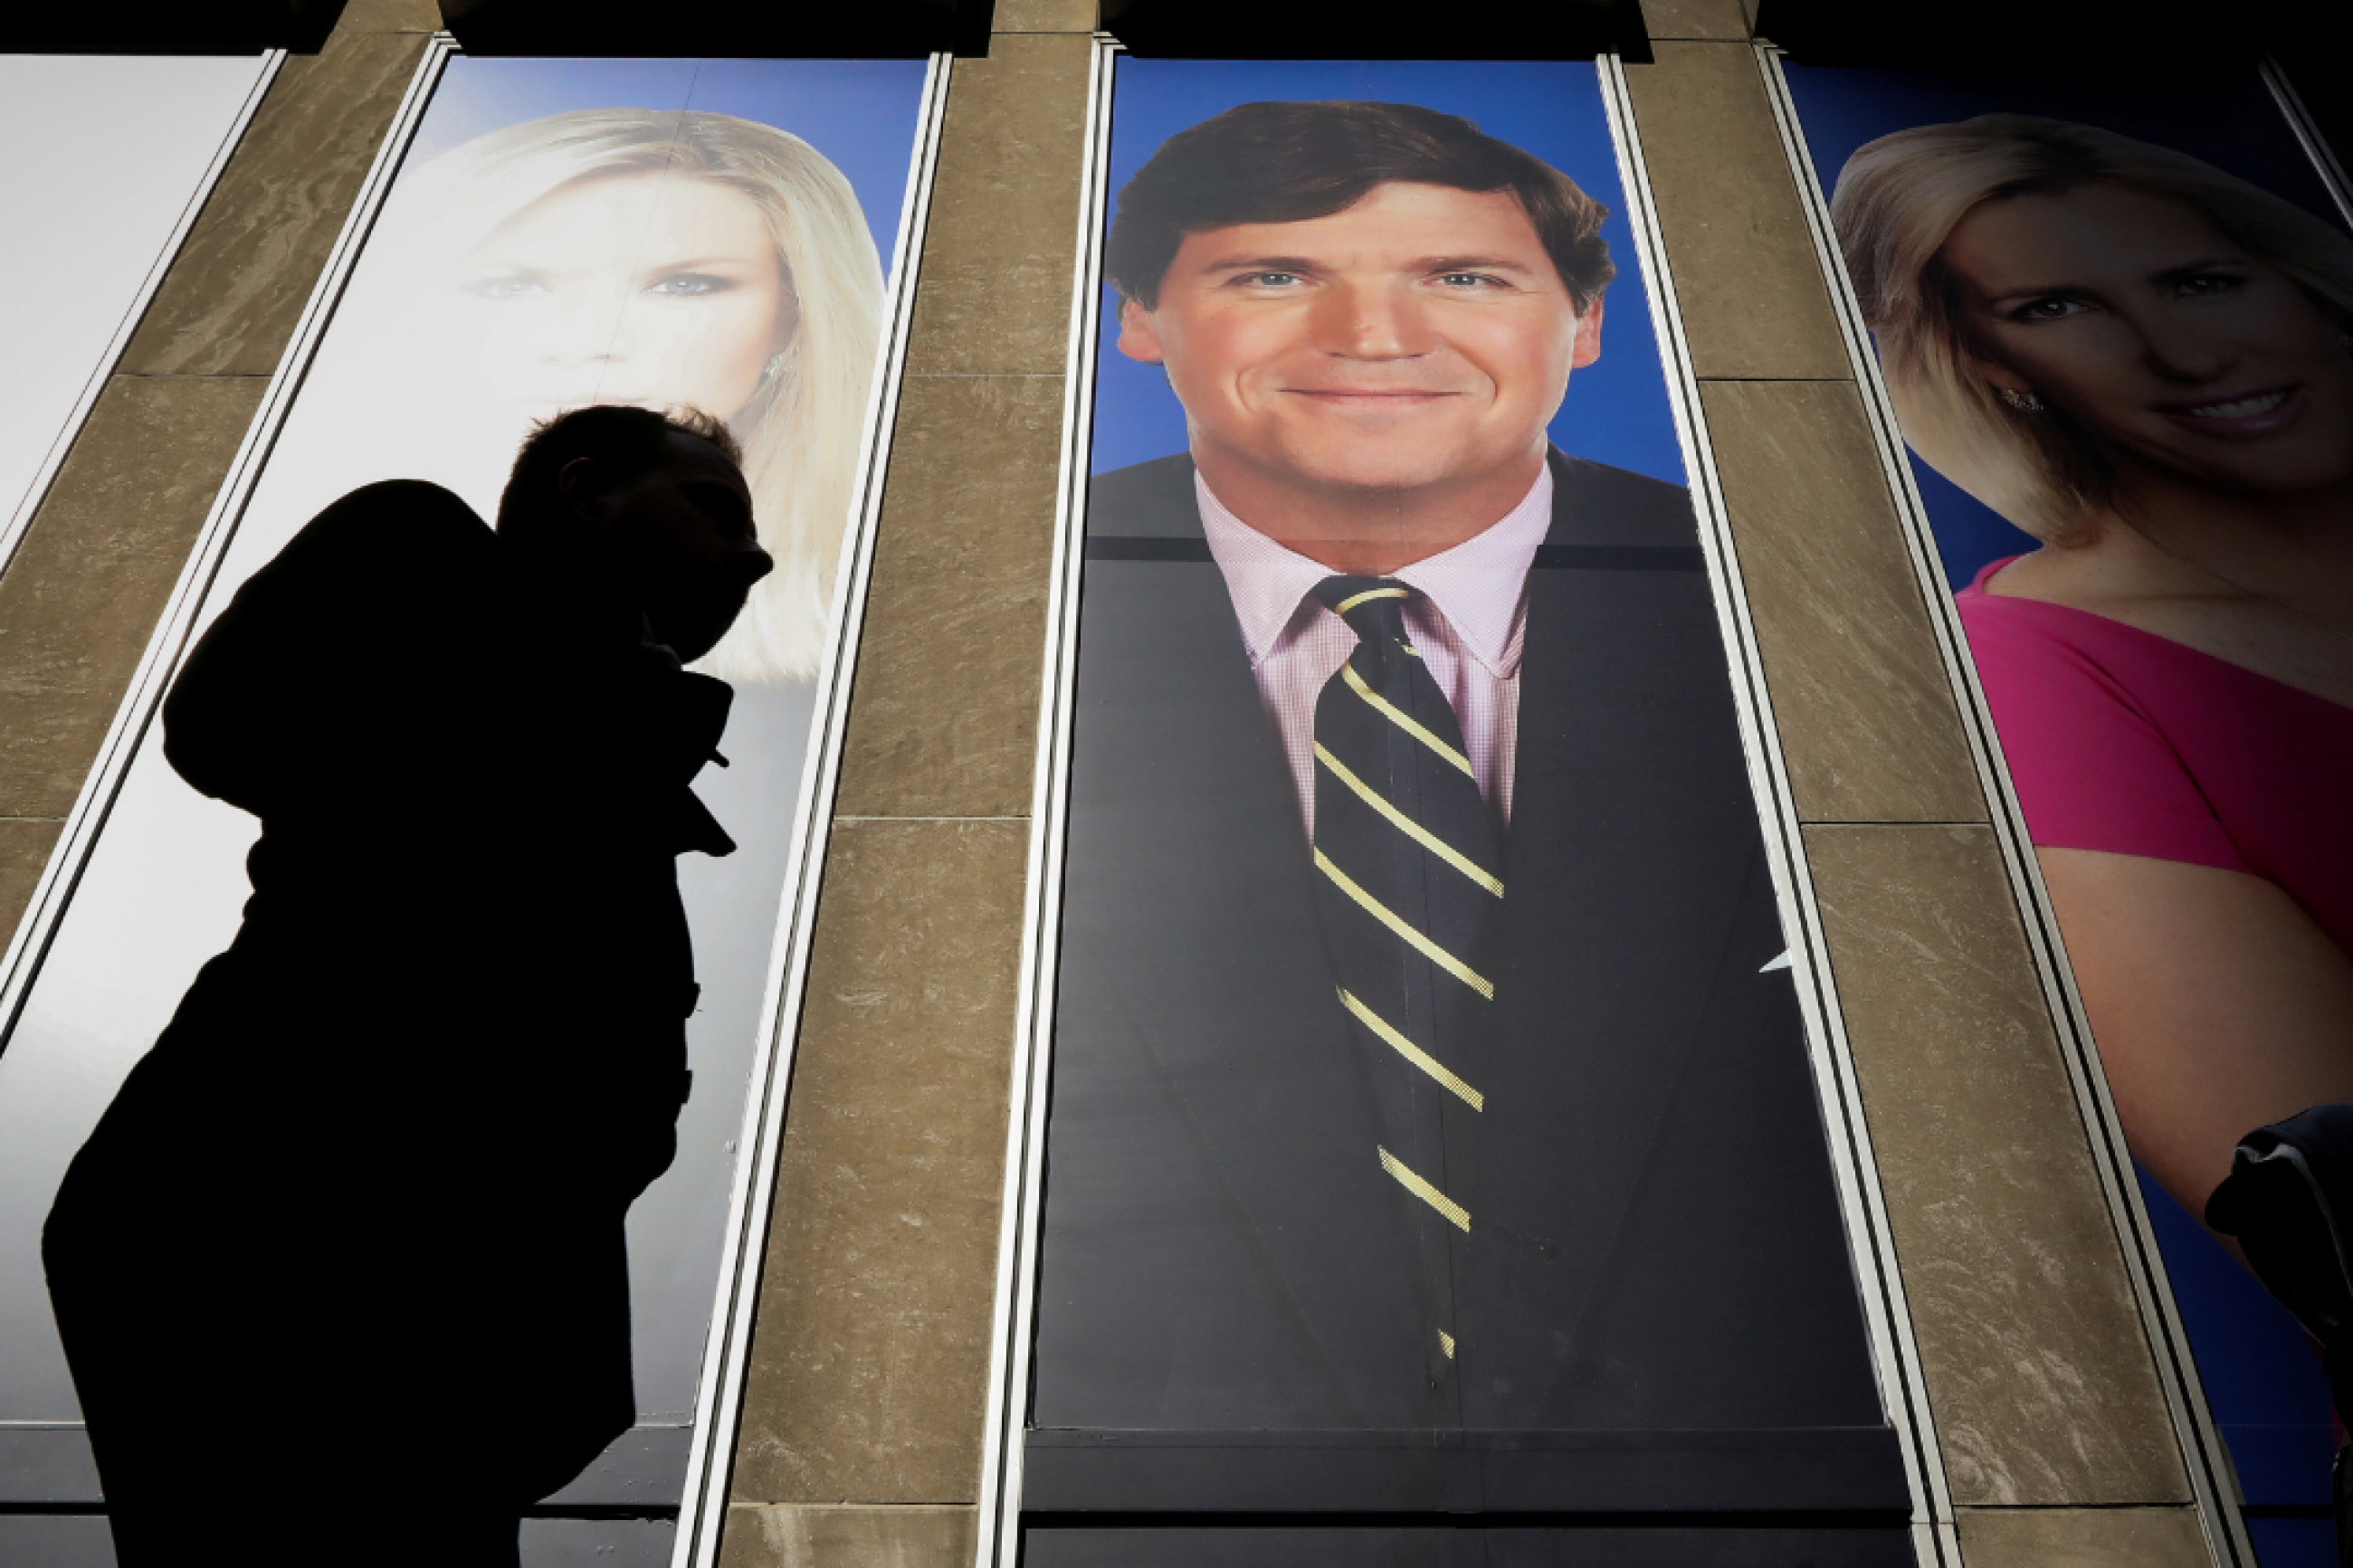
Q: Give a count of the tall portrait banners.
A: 3